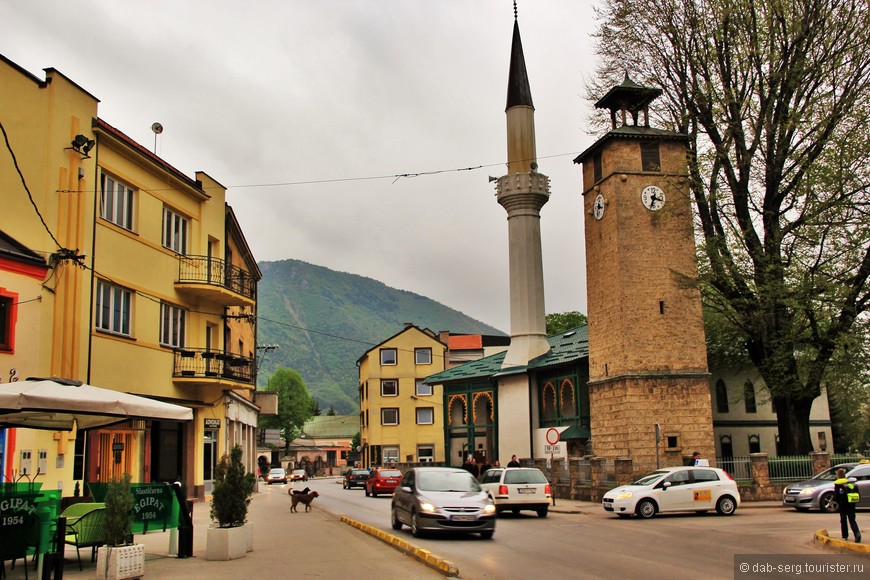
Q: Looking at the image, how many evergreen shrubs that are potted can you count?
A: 2